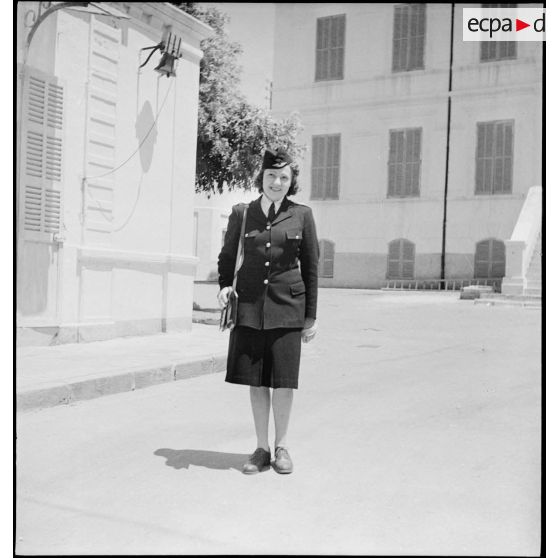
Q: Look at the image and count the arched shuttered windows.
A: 3